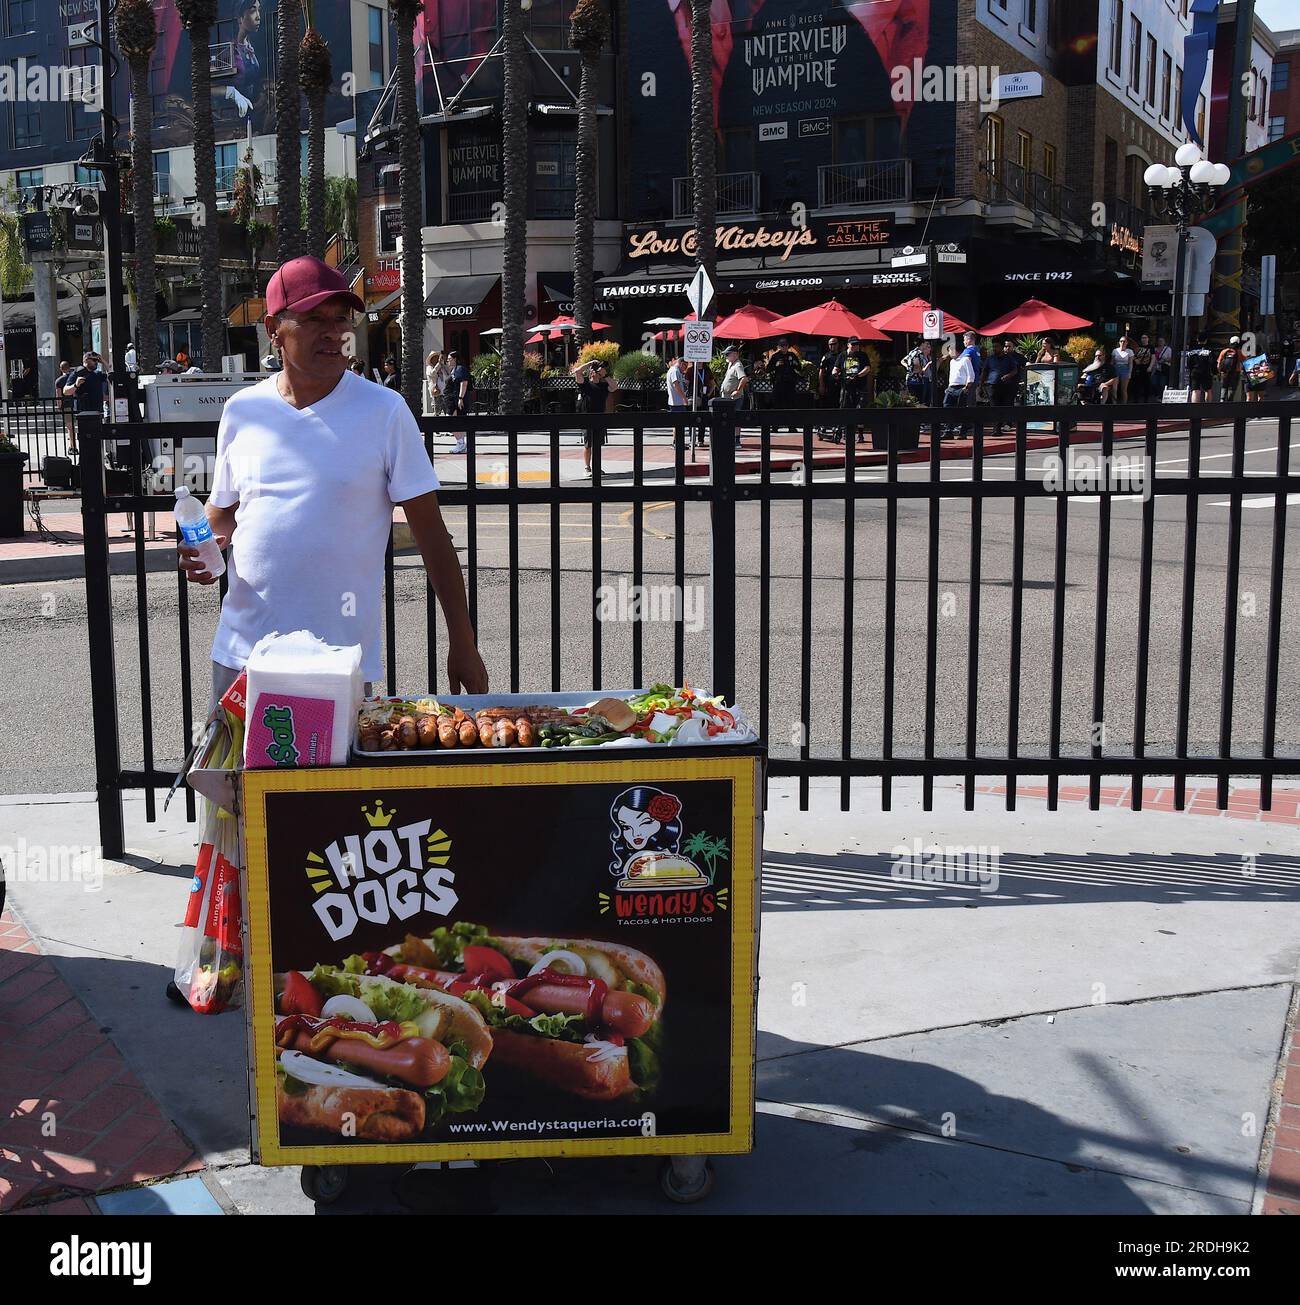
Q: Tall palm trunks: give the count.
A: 8